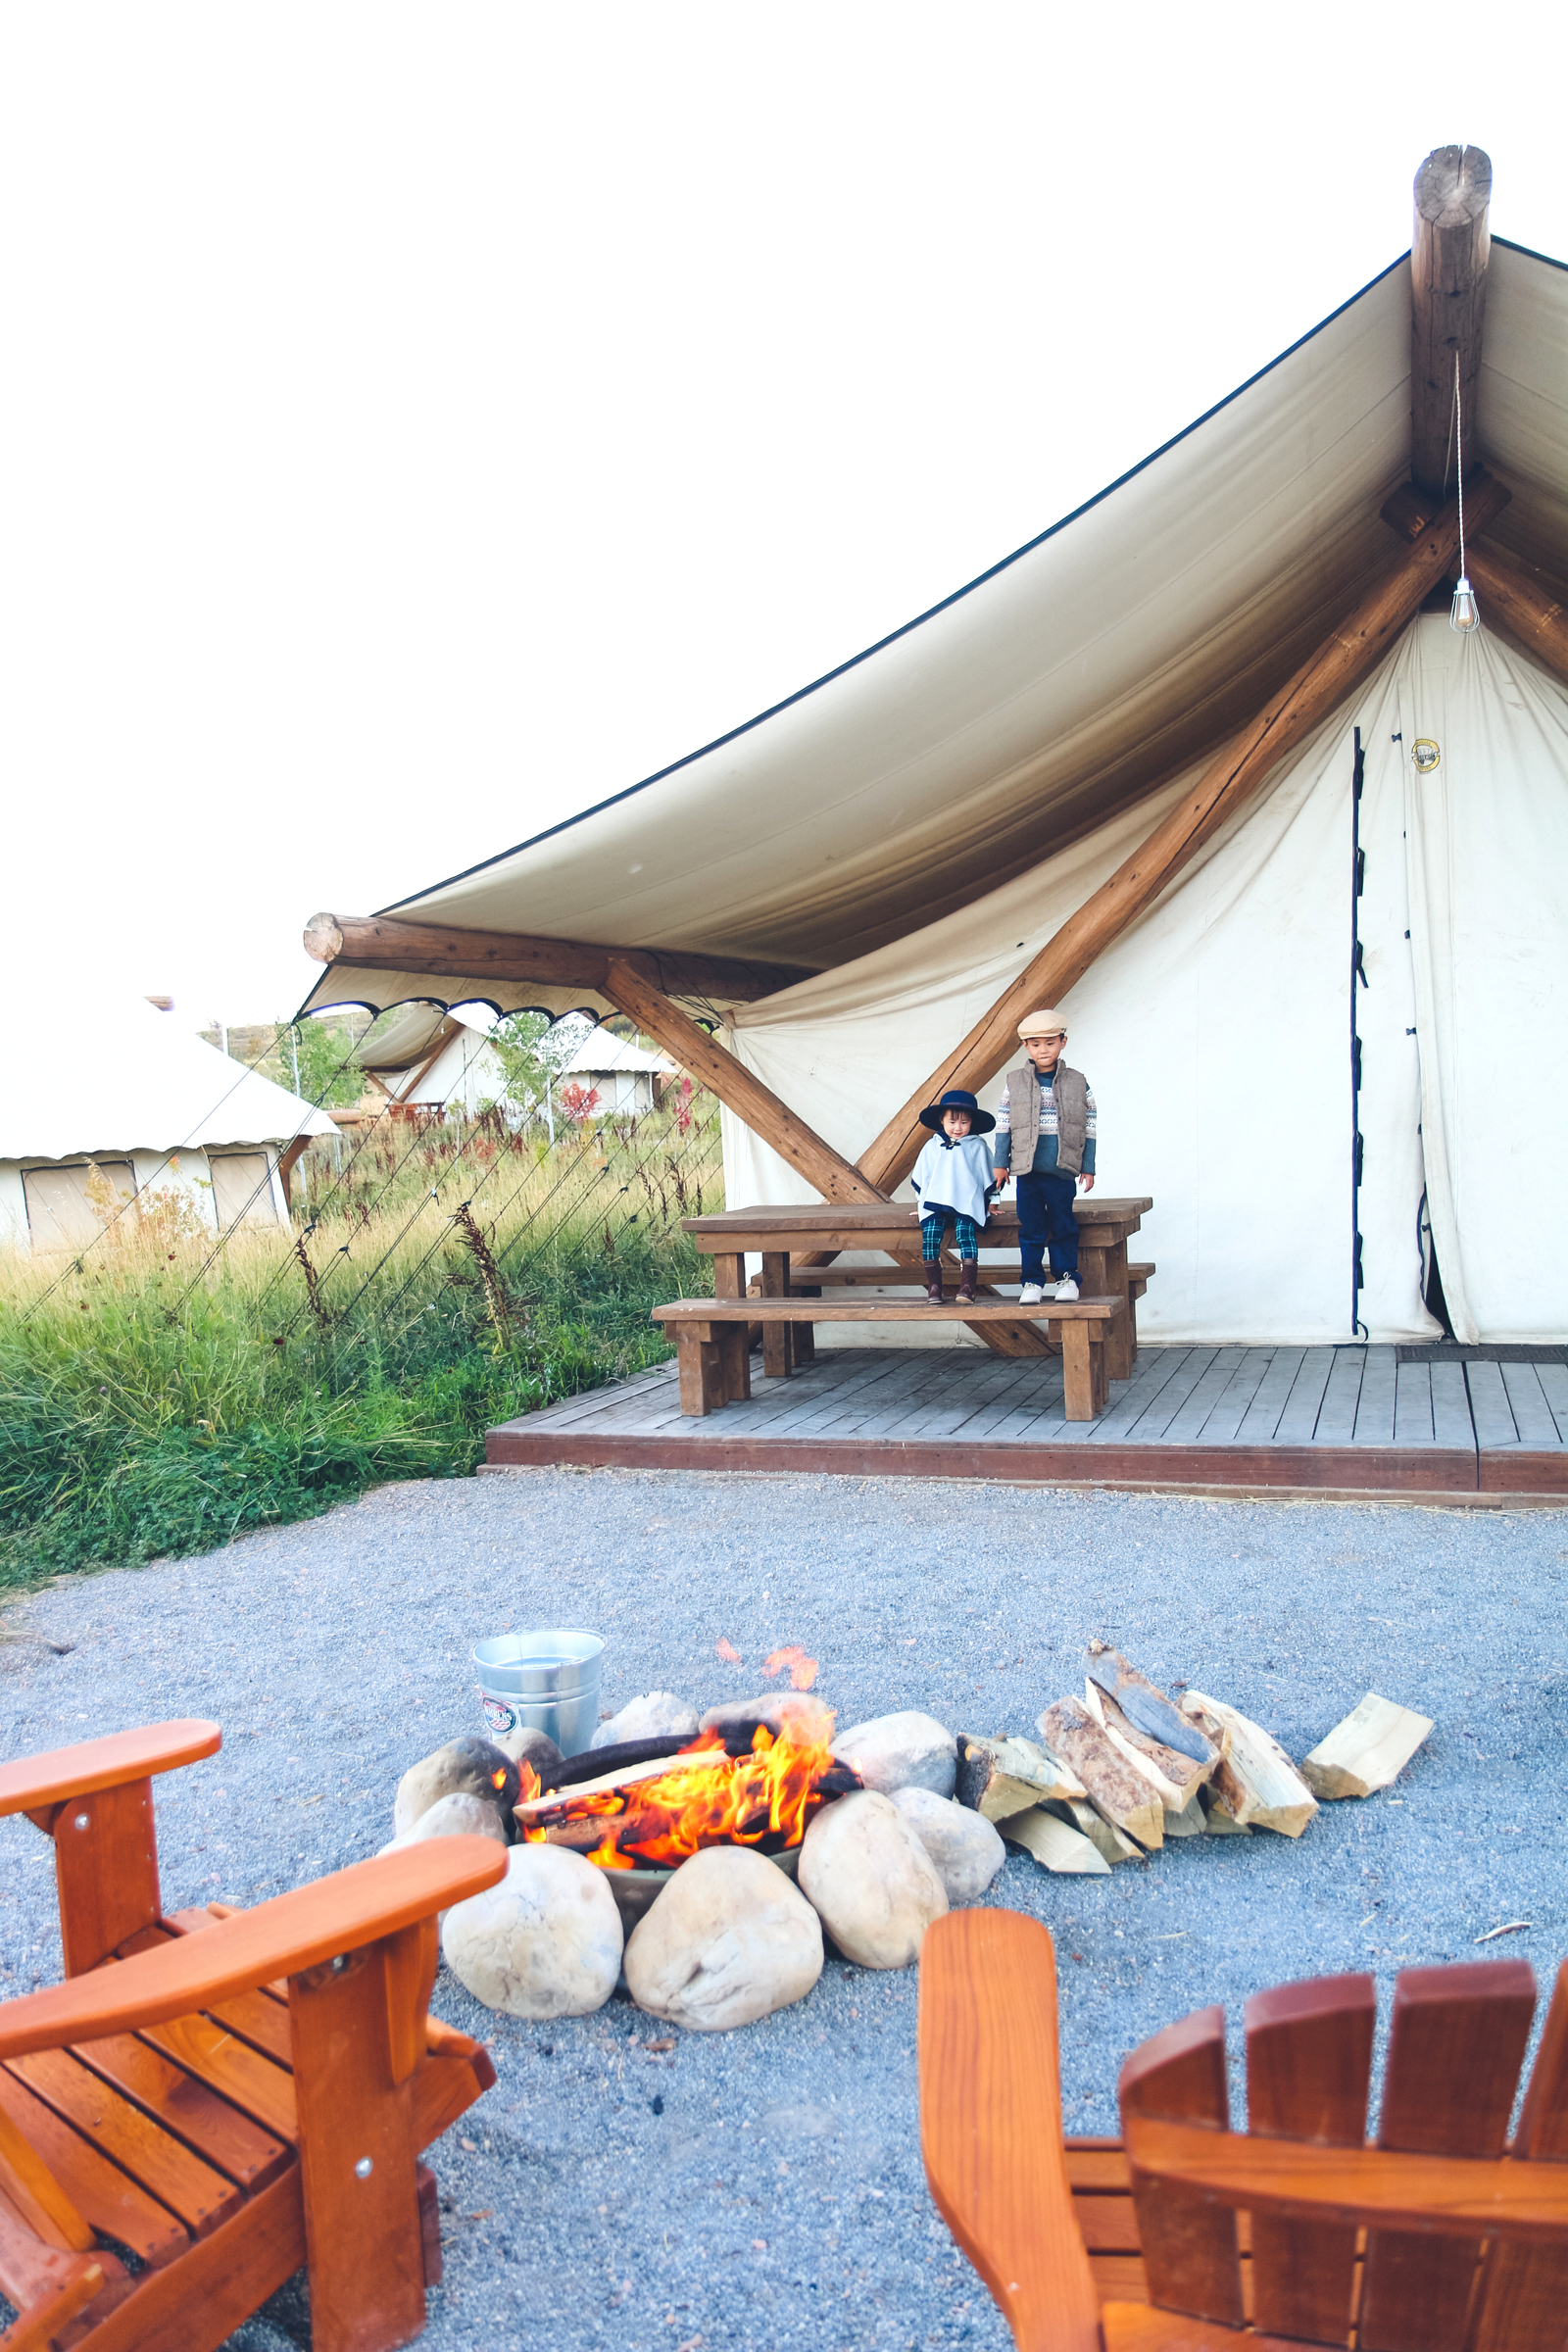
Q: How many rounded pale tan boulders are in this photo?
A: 10